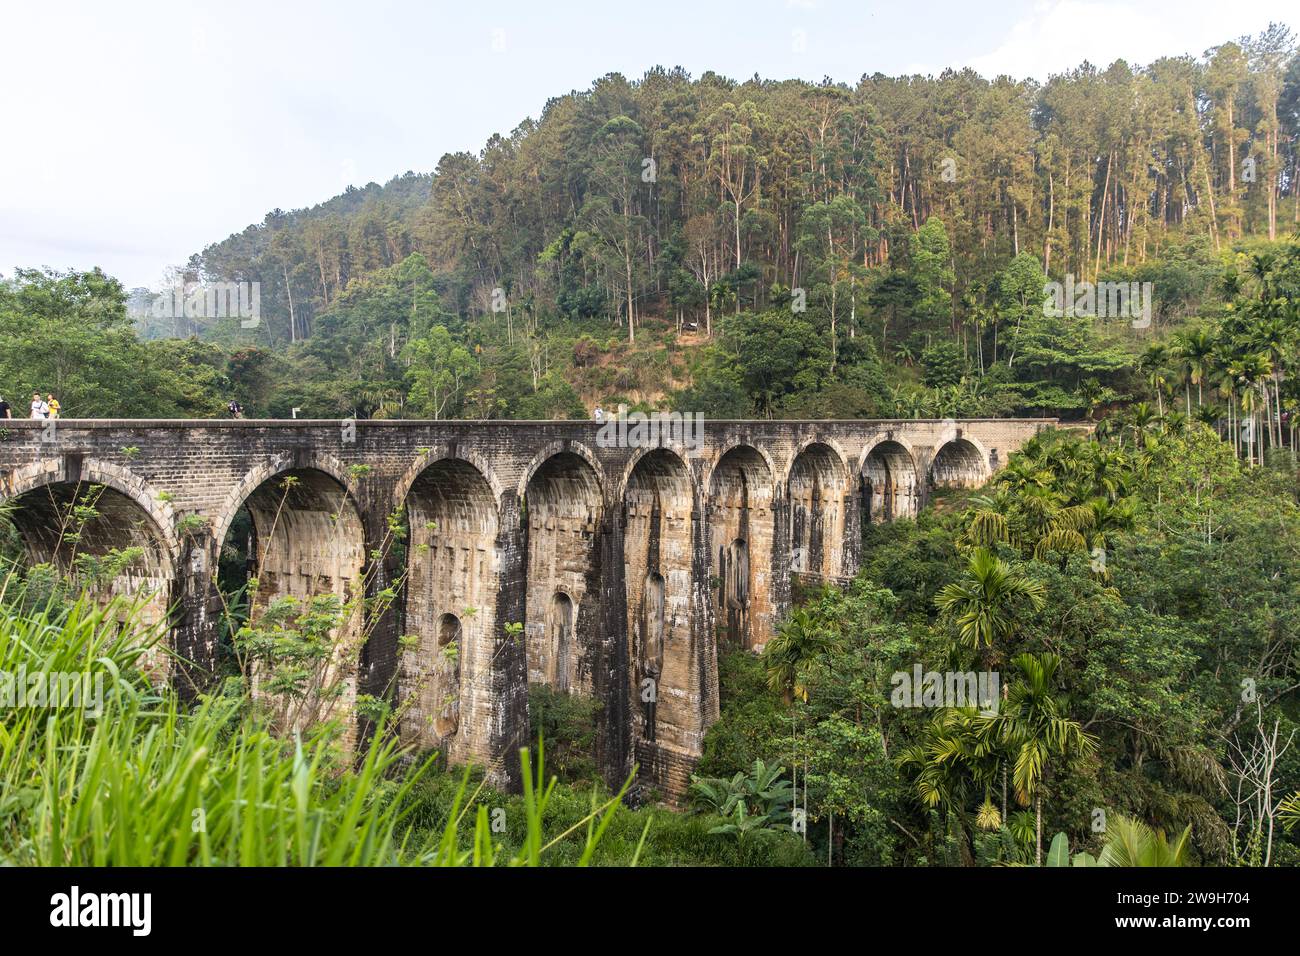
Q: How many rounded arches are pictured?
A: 9